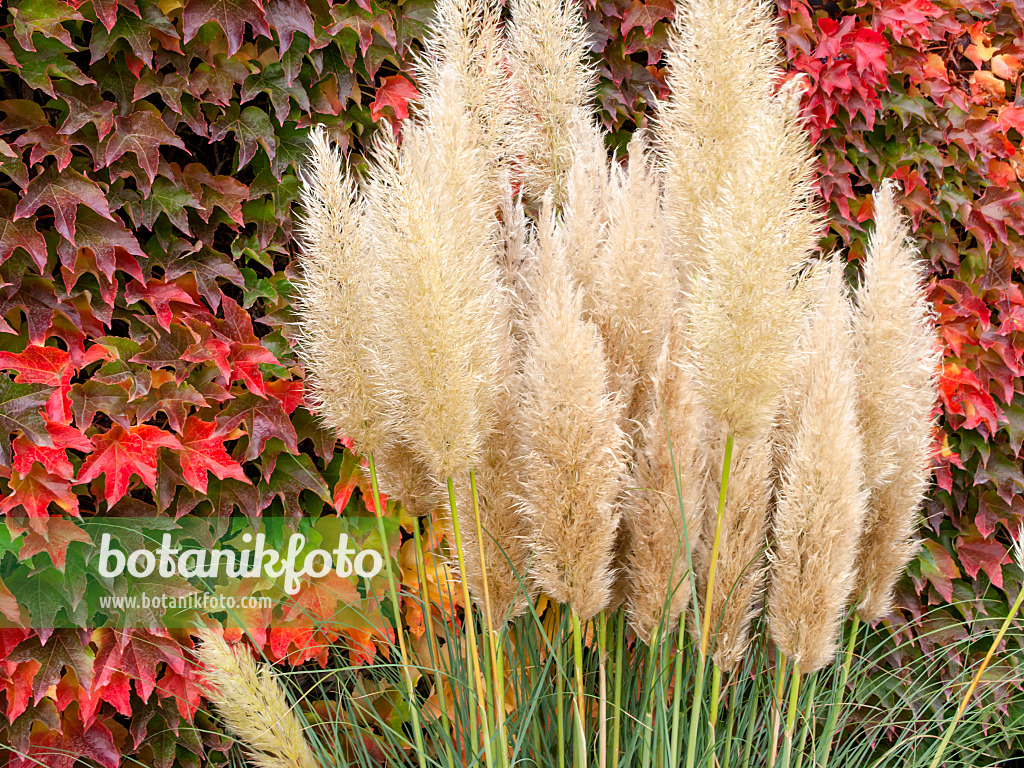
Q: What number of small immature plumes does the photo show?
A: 1